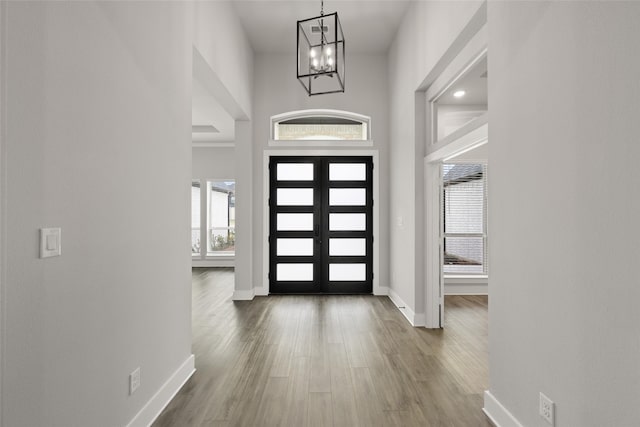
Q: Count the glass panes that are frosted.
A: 10